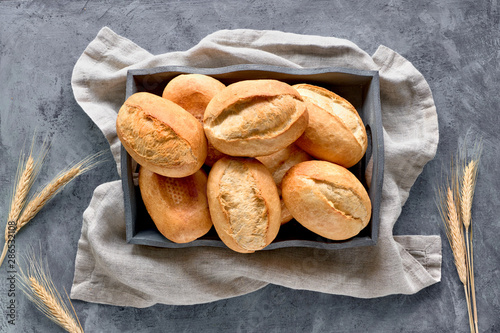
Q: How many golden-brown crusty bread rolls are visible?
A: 8